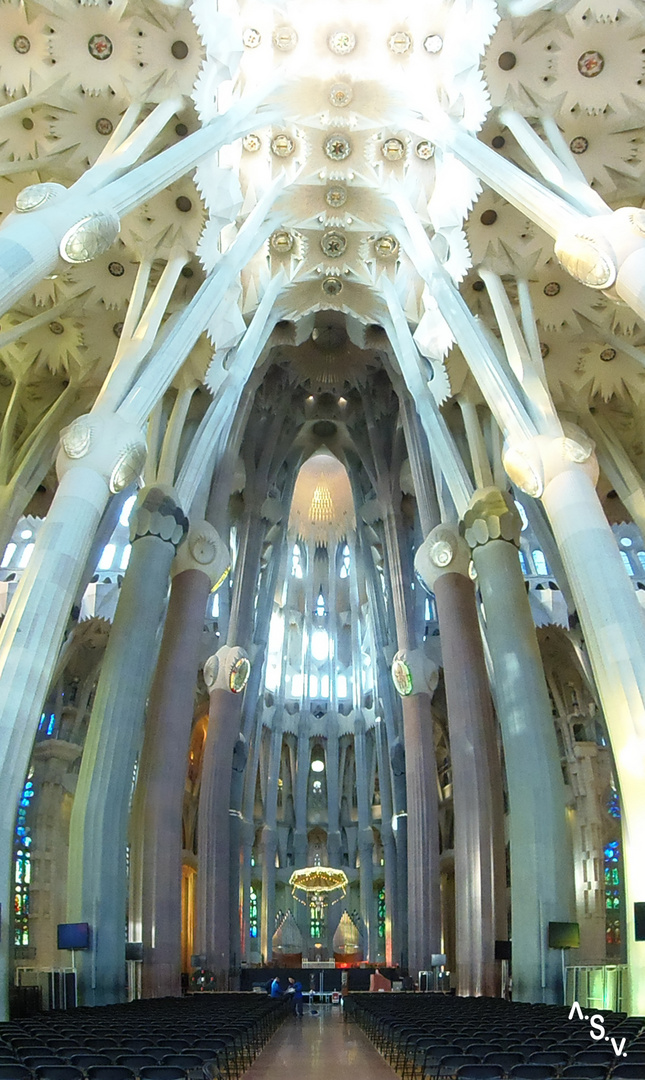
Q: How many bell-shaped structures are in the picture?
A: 2